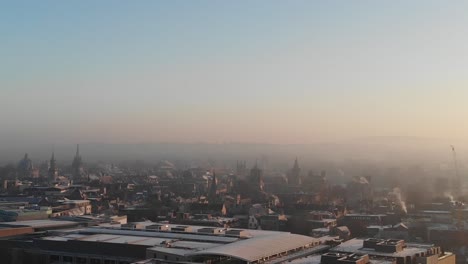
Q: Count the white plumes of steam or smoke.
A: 2